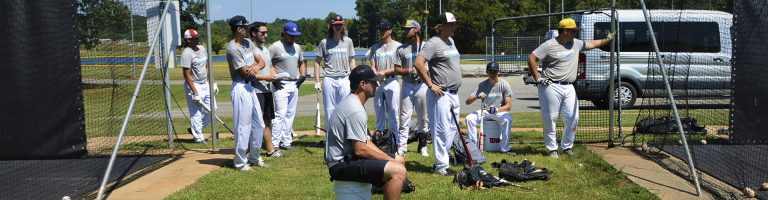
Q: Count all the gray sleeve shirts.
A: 11